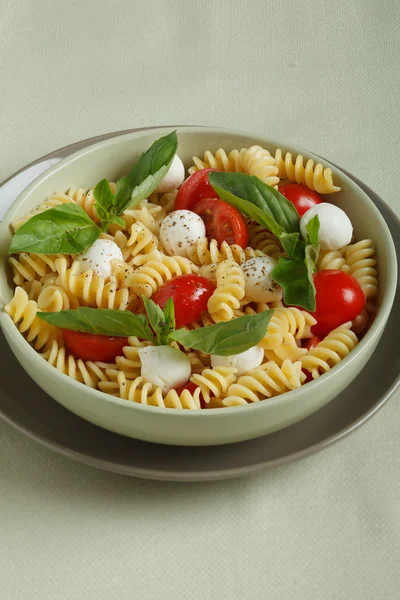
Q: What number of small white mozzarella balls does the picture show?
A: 7